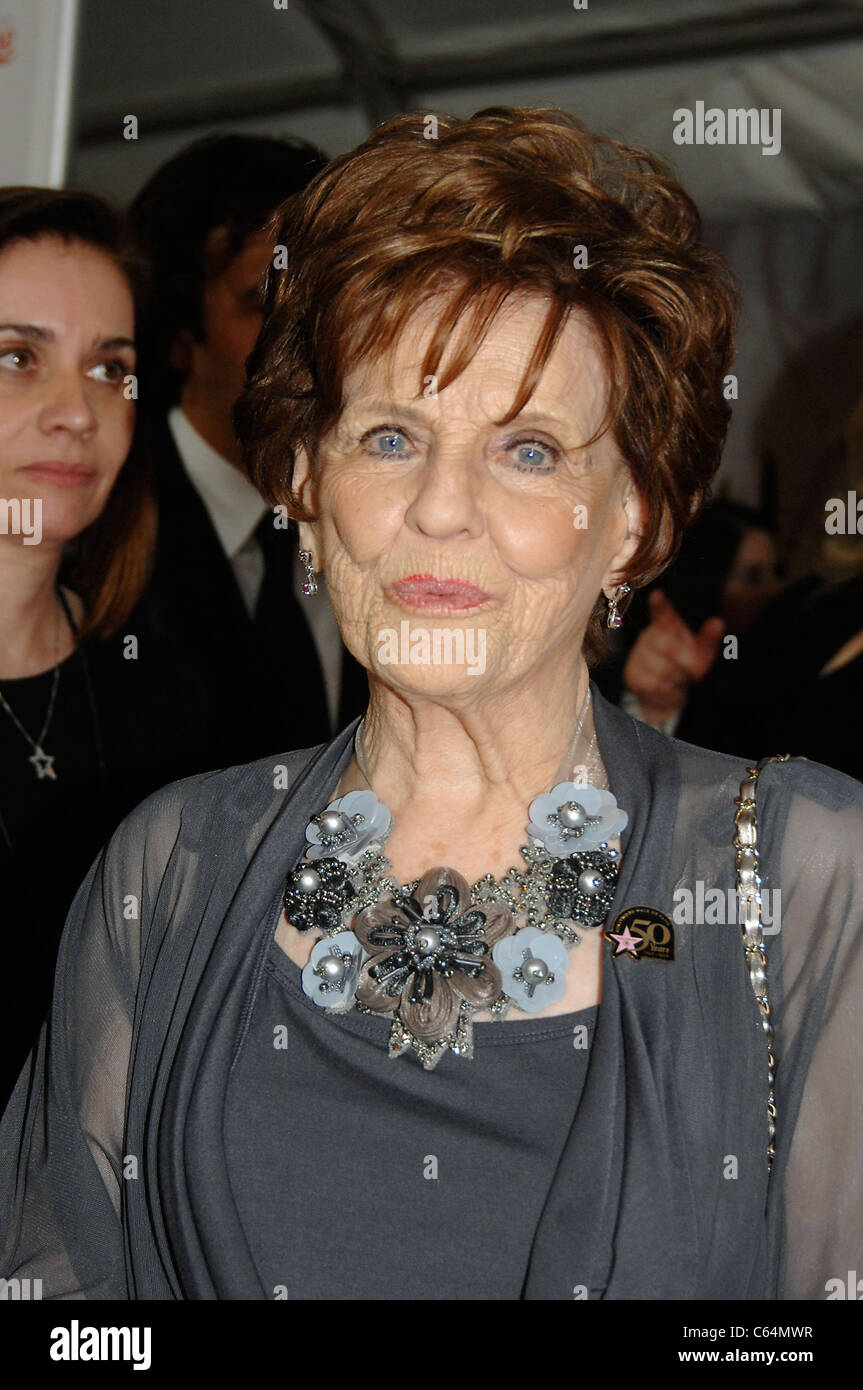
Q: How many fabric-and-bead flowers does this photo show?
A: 7